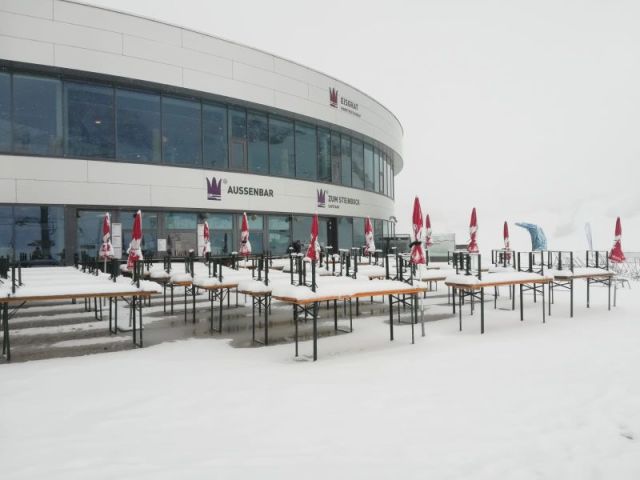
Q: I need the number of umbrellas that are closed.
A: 11